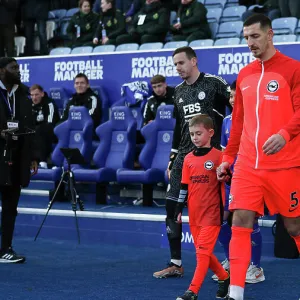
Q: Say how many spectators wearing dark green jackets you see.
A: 4